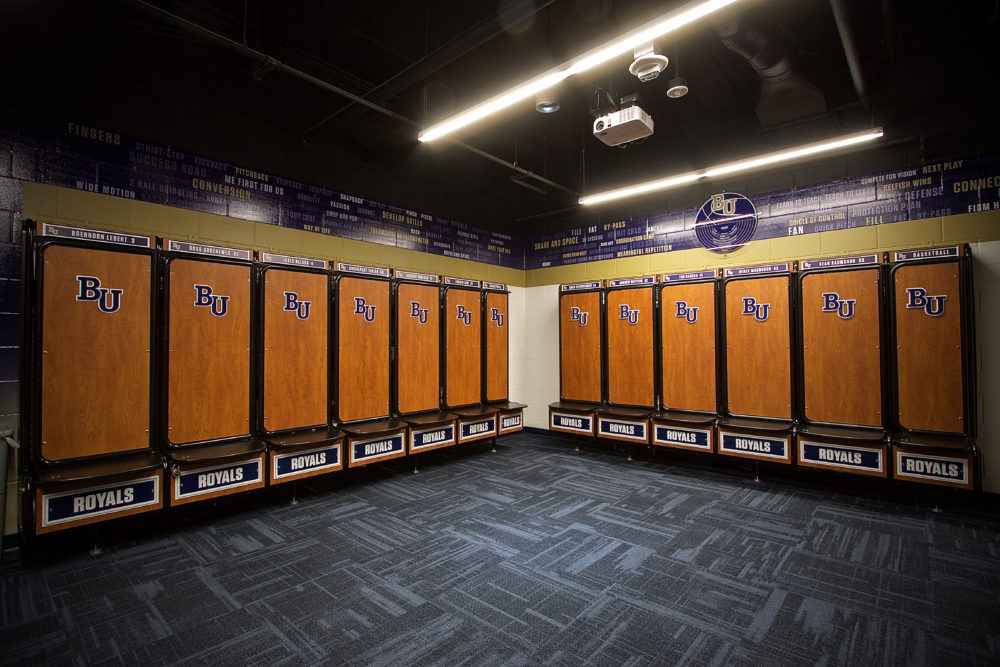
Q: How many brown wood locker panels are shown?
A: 13